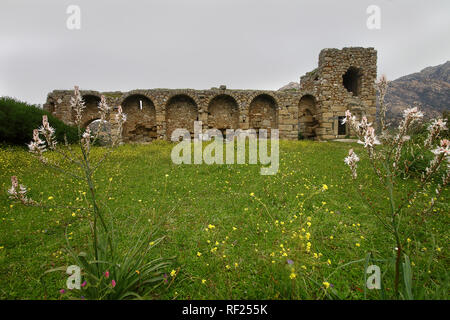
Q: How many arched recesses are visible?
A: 6